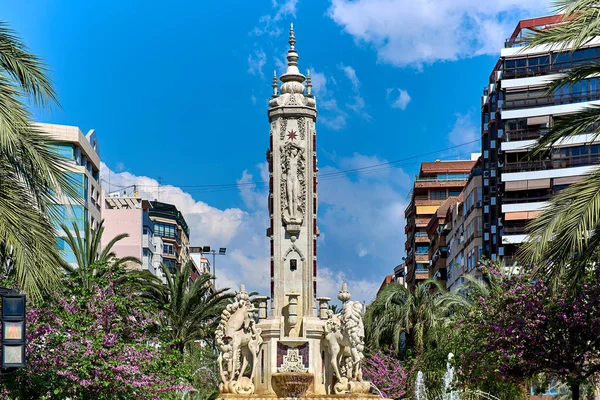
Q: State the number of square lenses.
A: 3